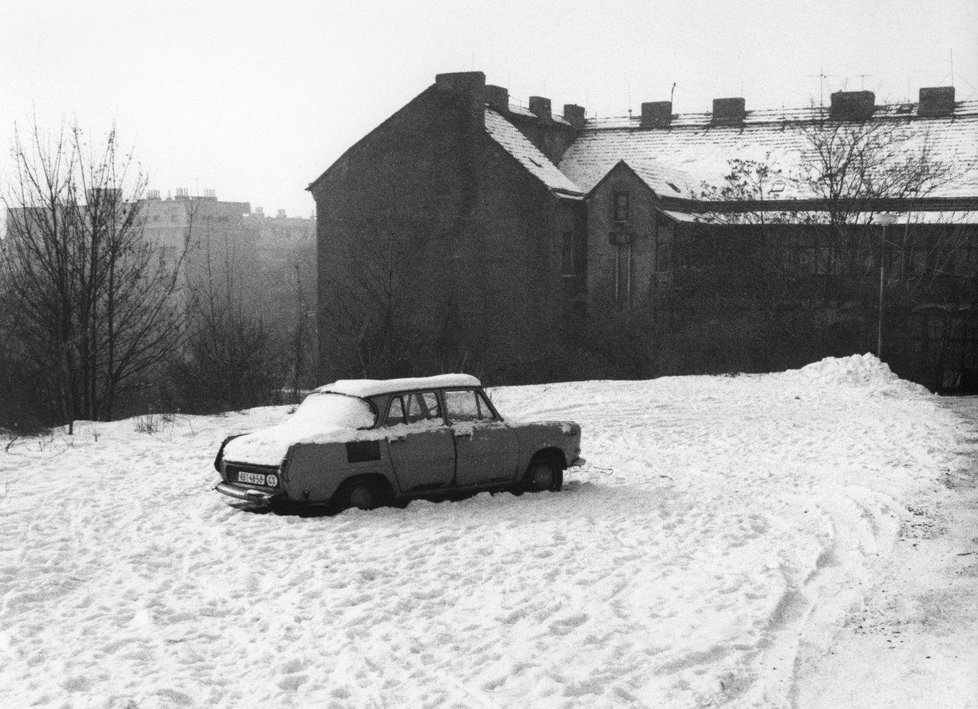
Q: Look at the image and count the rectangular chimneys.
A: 8